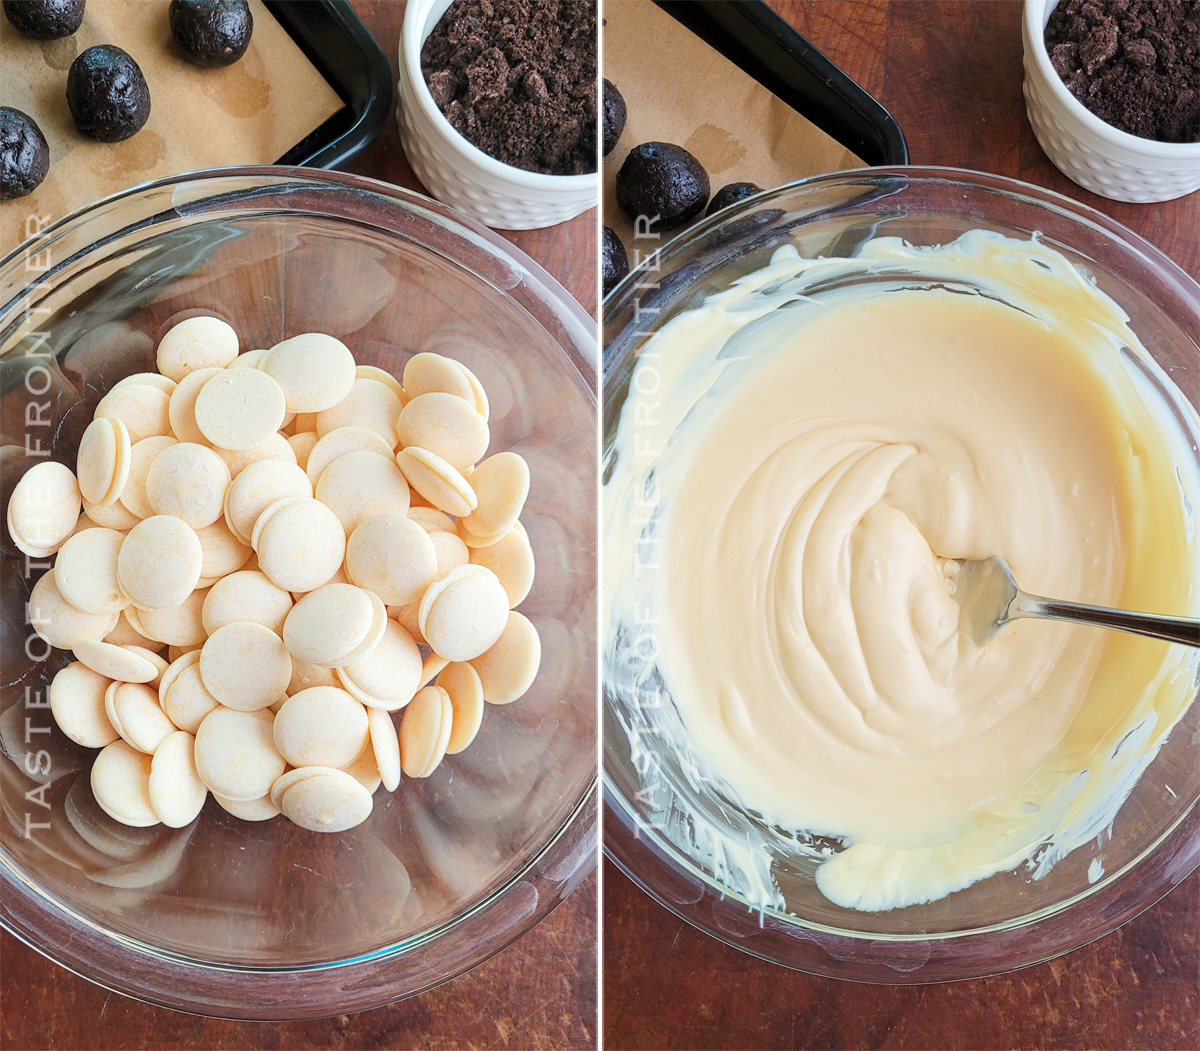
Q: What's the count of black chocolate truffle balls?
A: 8